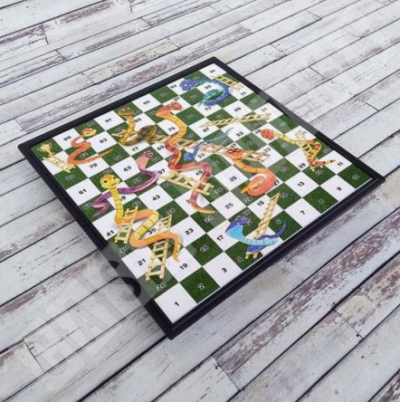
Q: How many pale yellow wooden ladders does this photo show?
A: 9